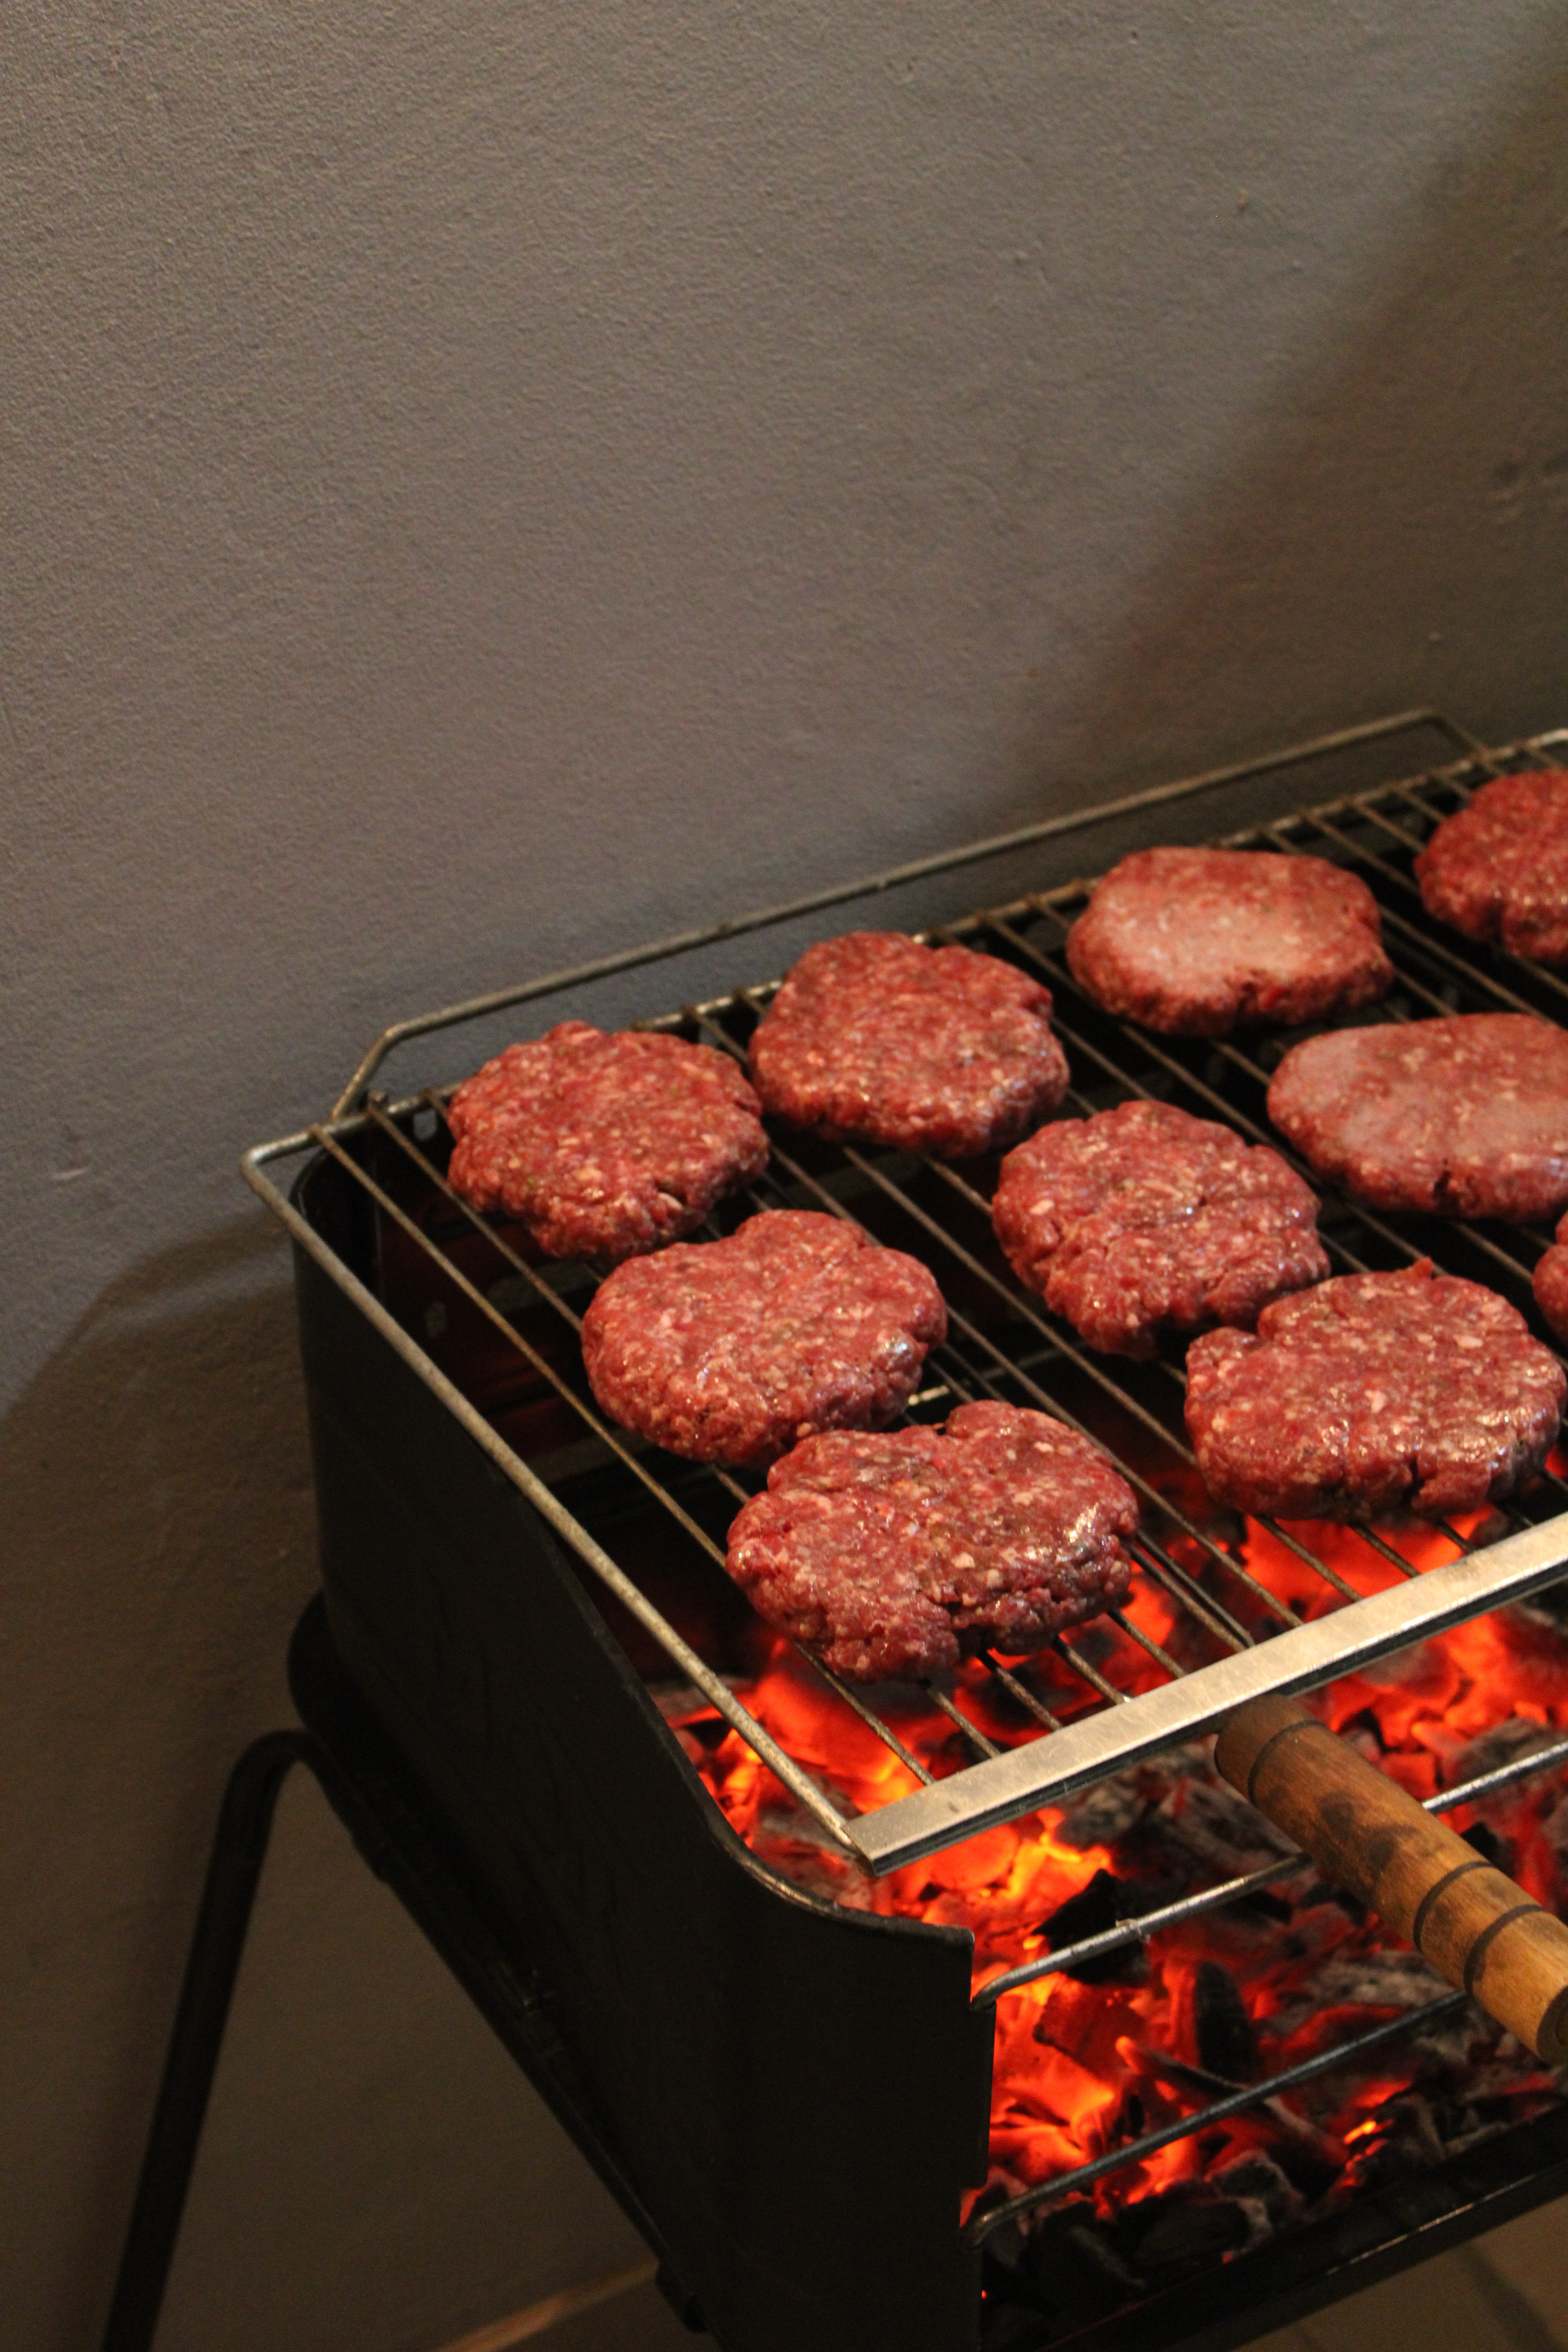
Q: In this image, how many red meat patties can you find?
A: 10